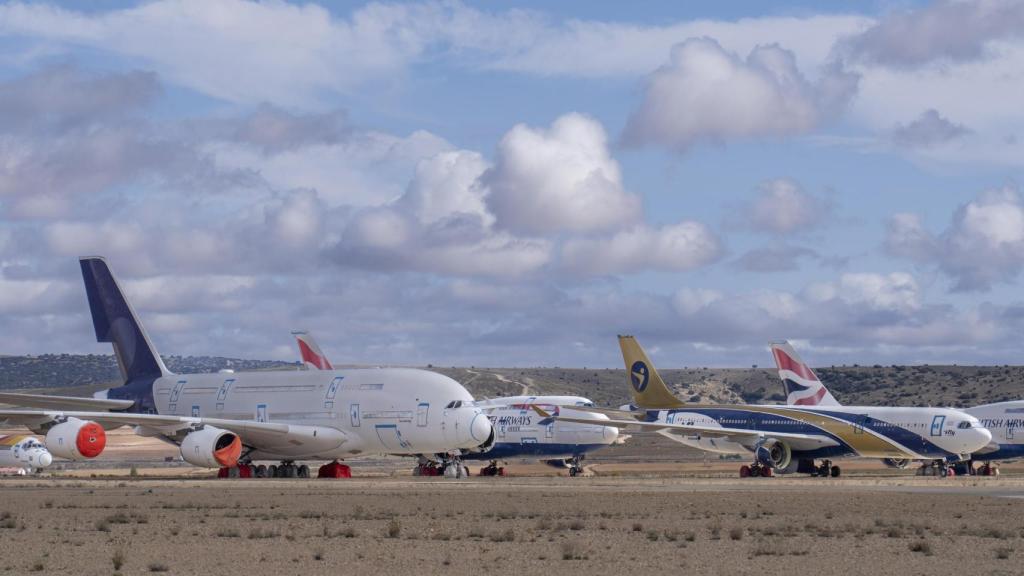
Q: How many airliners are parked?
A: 5